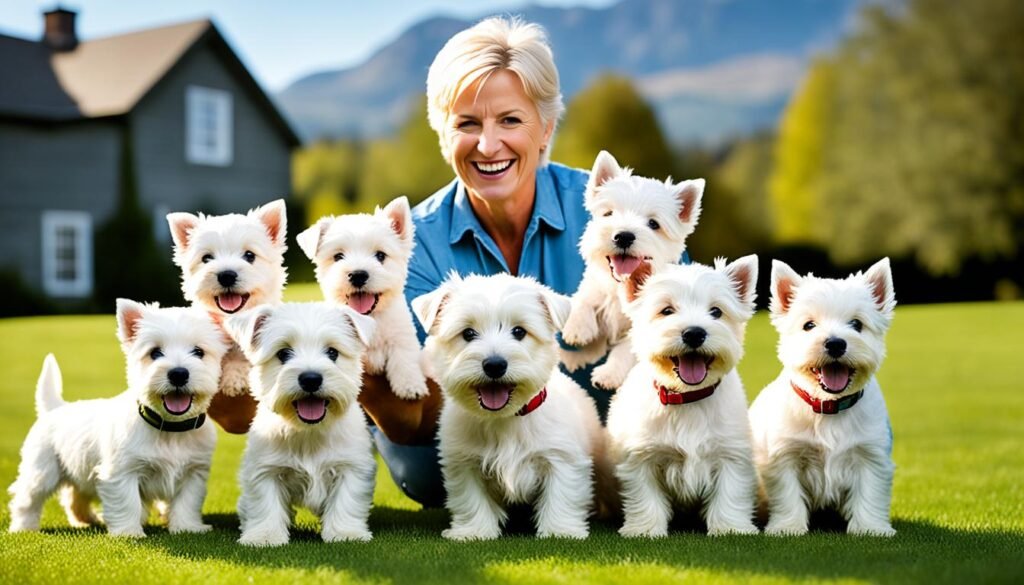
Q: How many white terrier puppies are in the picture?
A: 8